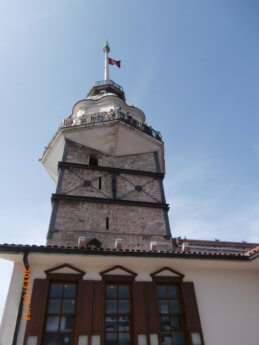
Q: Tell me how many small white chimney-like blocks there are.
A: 4